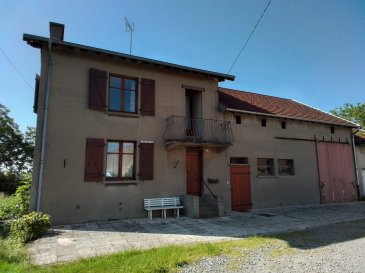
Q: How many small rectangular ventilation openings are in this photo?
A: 4